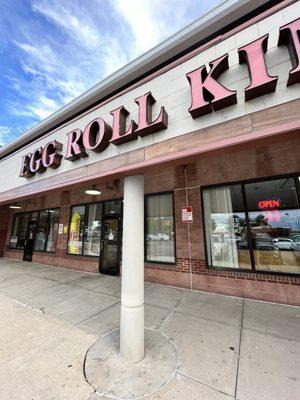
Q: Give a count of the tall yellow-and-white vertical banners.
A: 1